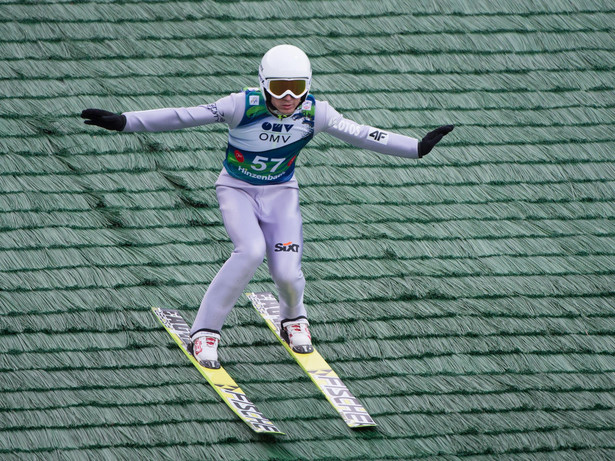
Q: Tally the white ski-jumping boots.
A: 2